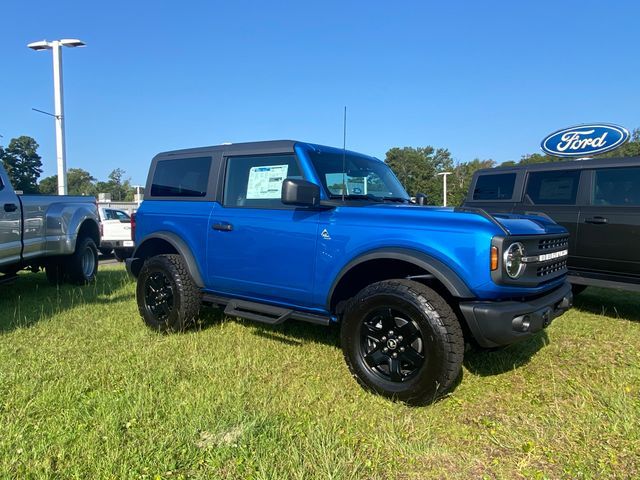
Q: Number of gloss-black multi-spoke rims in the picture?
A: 2